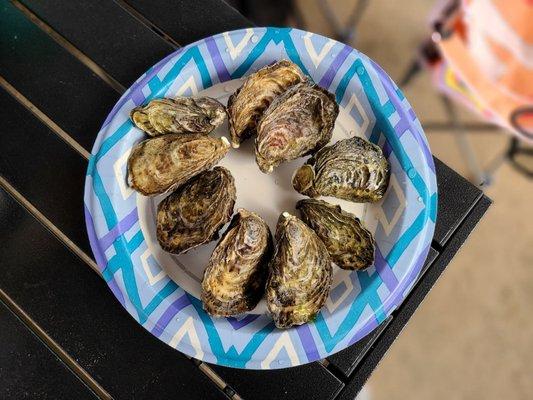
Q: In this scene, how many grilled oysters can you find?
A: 9